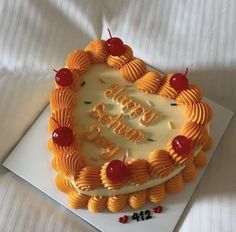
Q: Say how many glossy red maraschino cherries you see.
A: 6